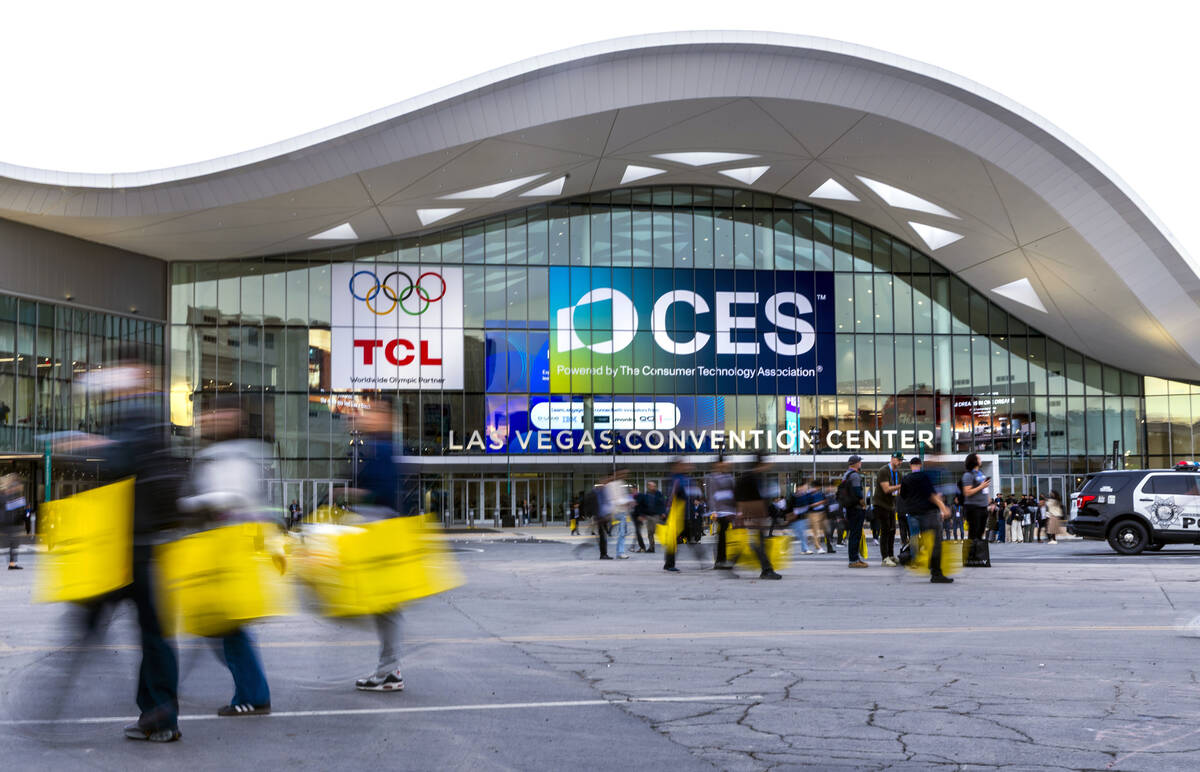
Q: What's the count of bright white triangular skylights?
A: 11